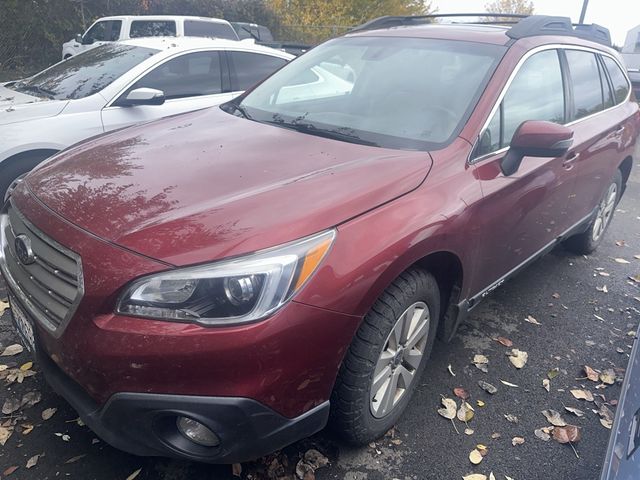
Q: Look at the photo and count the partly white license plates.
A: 1